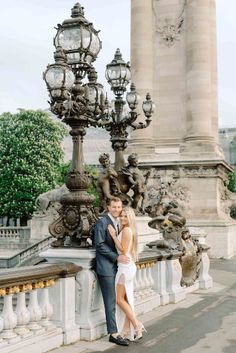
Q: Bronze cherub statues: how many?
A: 2